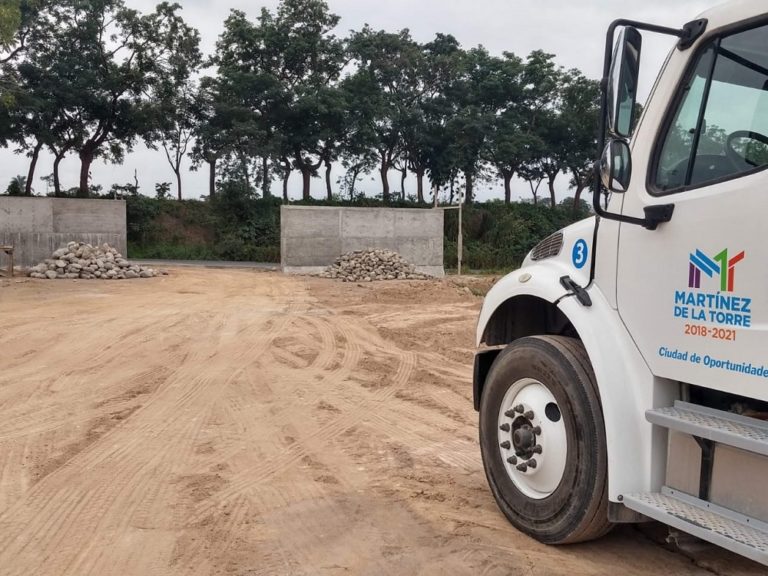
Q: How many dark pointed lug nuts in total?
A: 10